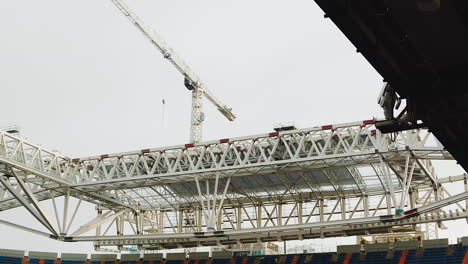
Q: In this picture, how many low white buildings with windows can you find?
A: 0